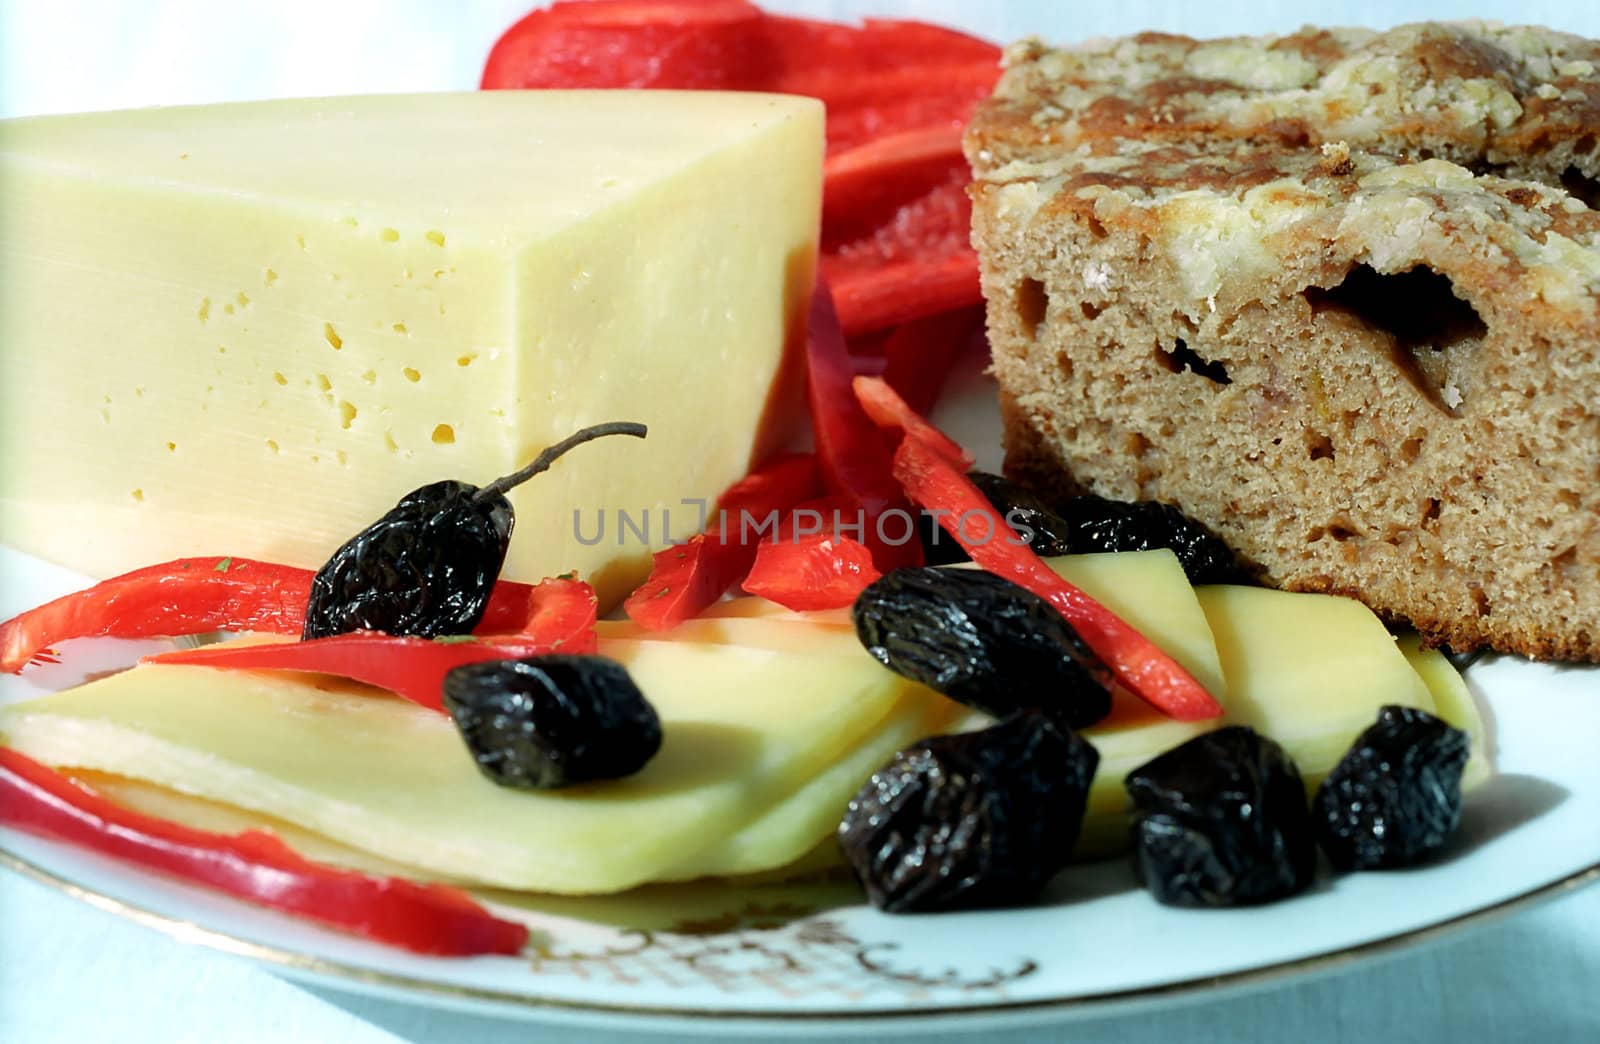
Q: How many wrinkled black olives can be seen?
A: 8